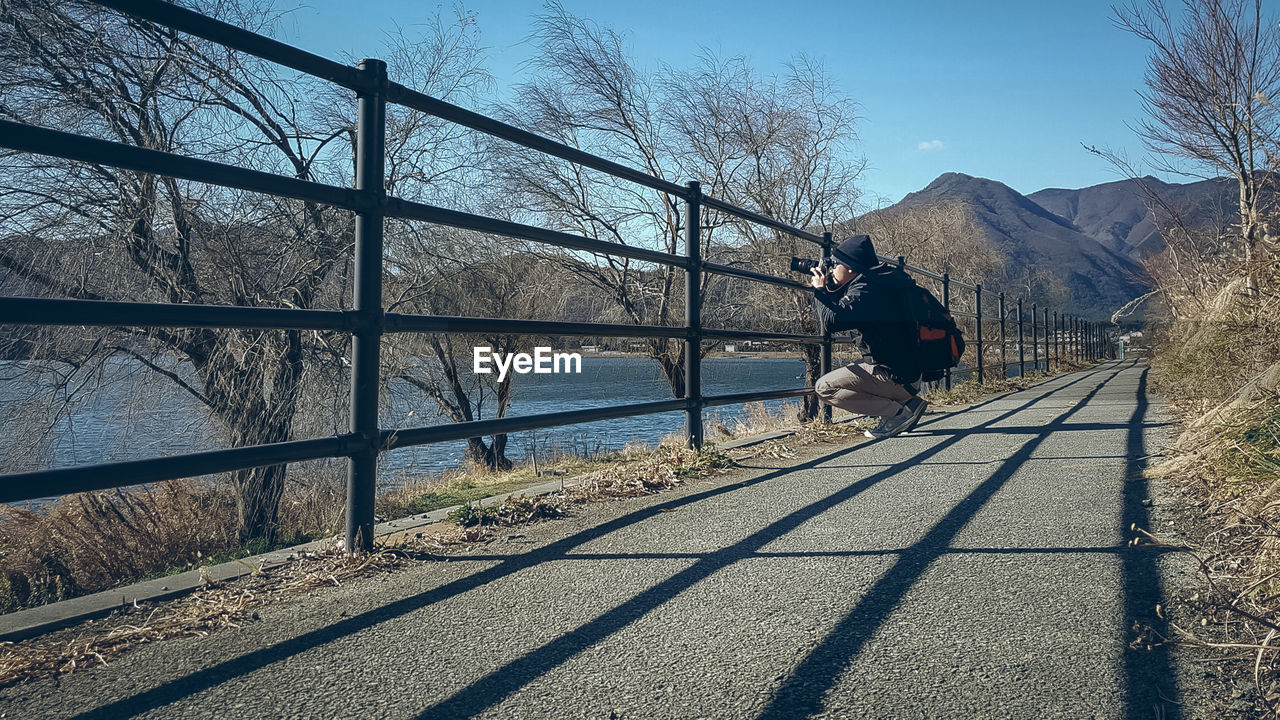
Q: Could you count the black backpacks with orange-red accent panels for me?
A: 1